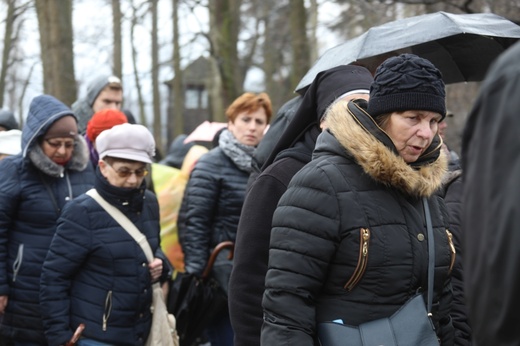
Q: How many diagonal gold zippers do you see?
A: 2